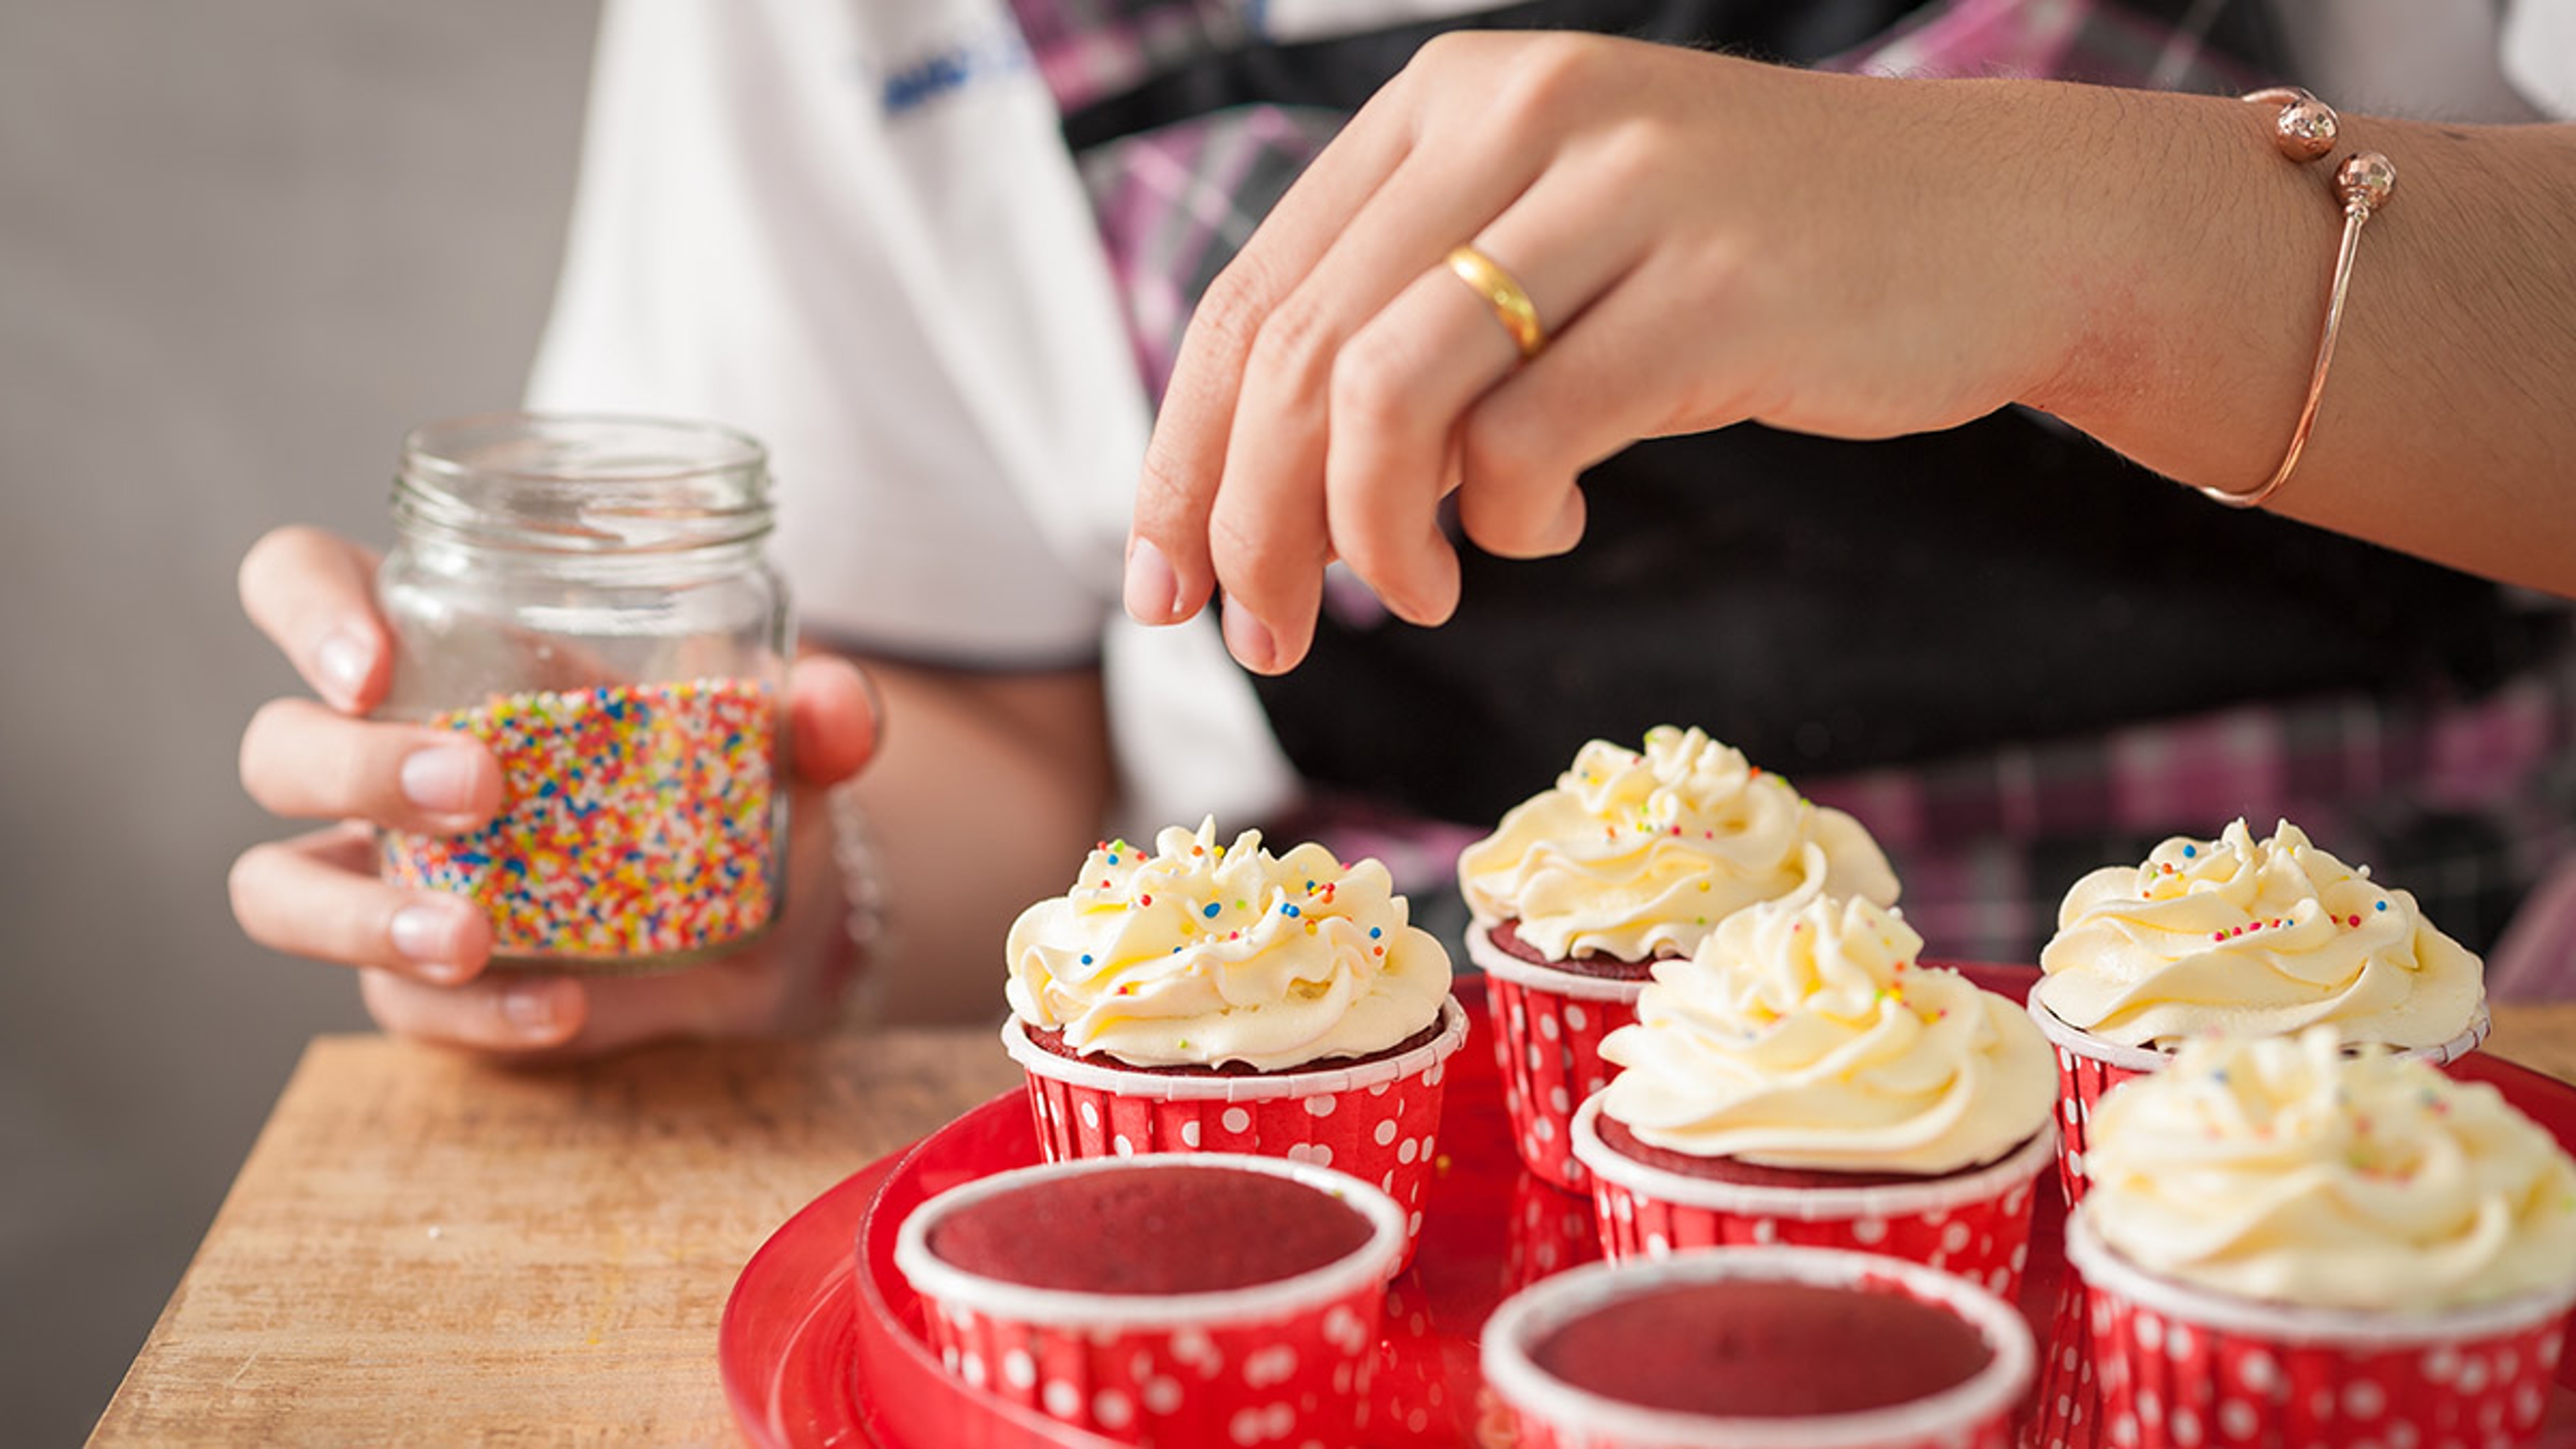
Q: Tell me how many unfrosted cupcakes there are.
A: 2